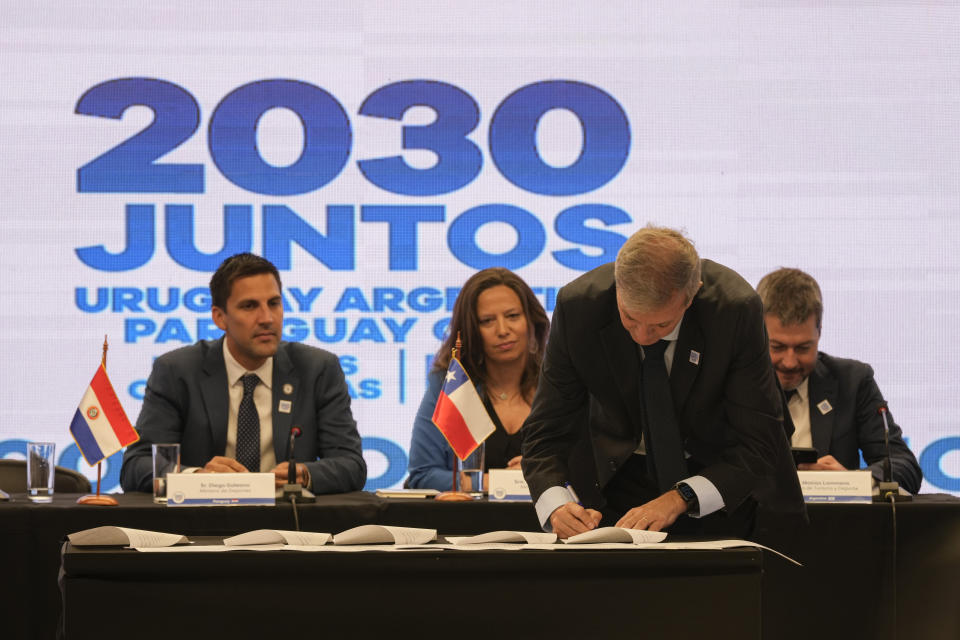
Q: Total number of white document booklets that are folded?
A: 5